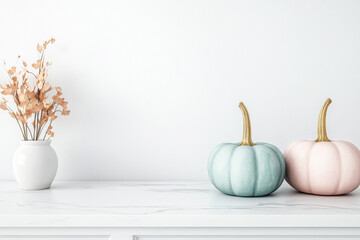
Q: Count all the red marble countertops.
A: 0